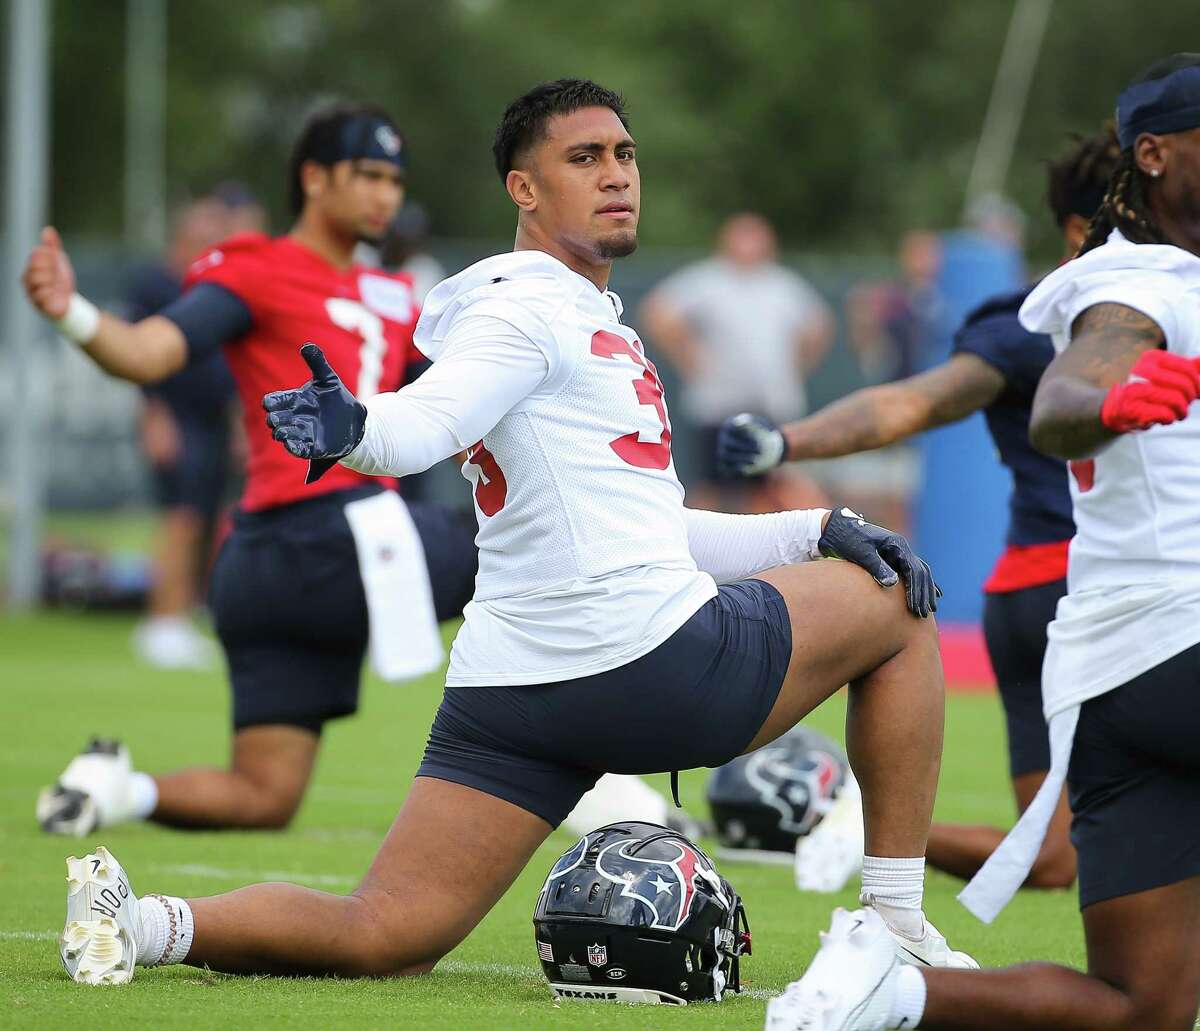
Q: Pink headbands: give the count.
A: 0